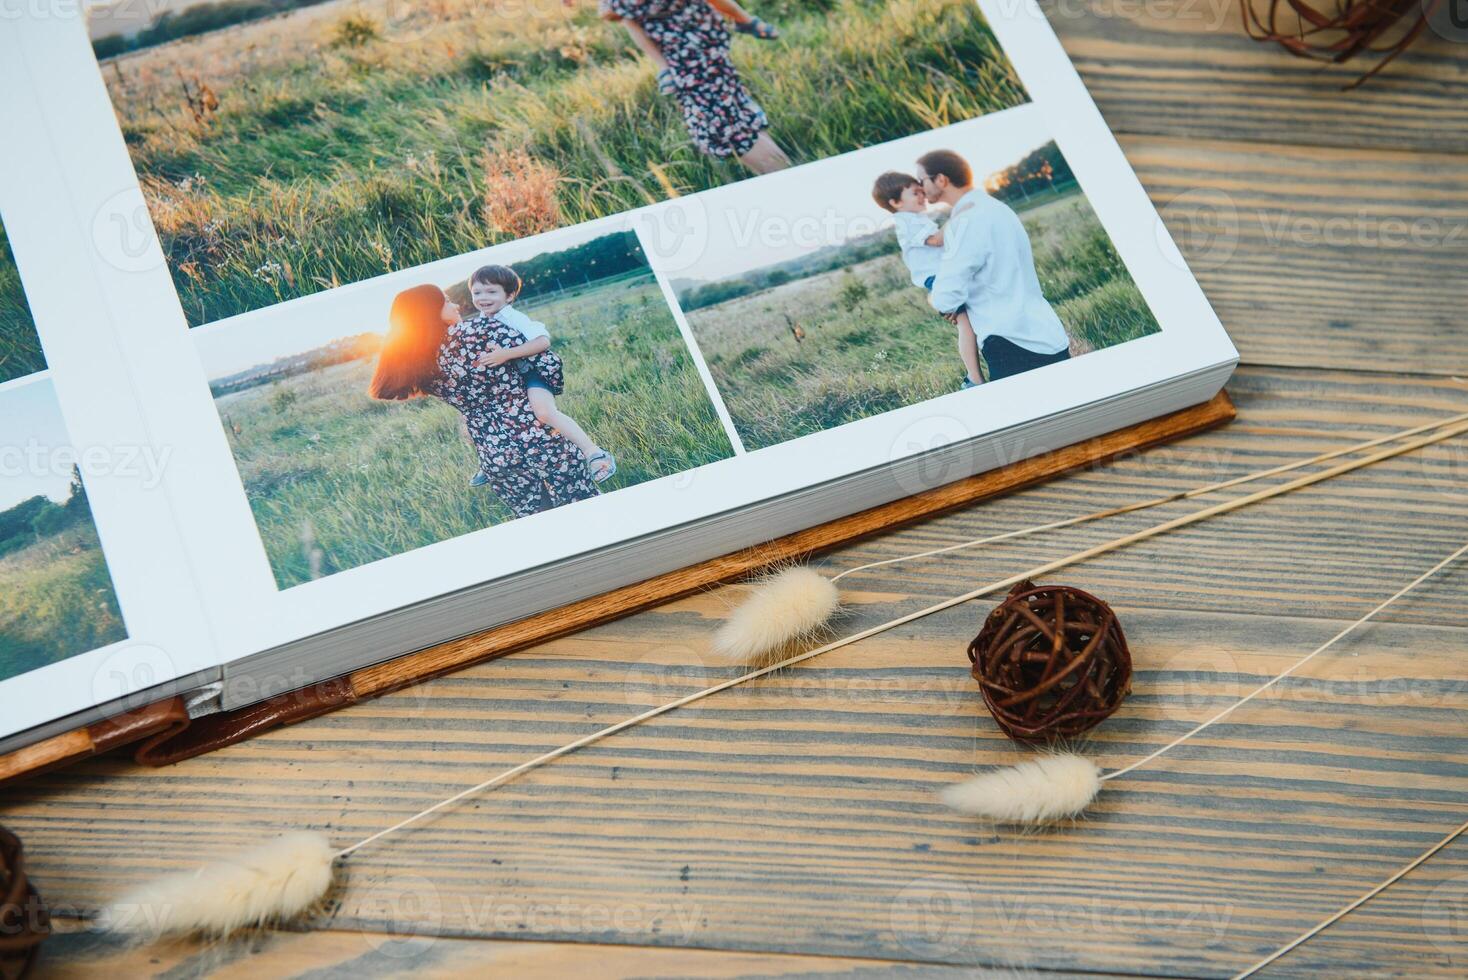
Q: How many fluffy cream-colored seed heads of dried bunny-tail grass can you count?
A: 3